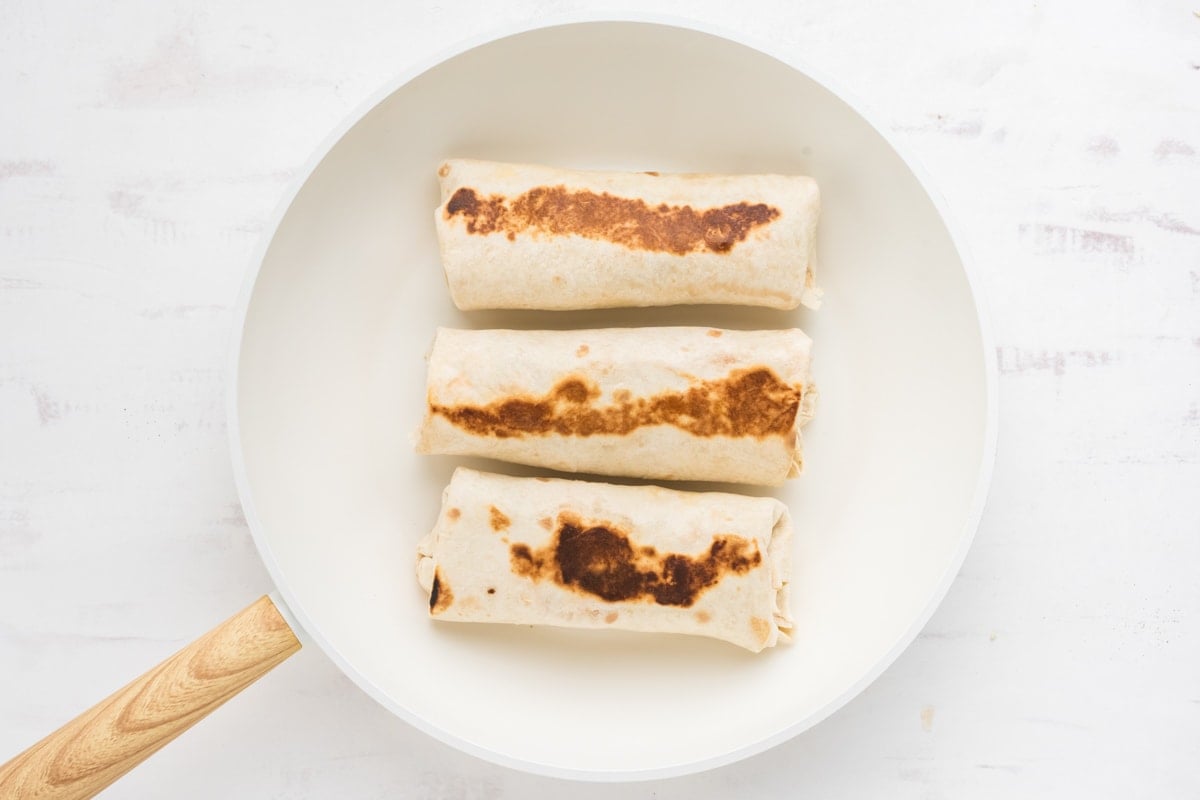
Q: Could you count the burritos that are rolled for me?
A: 3